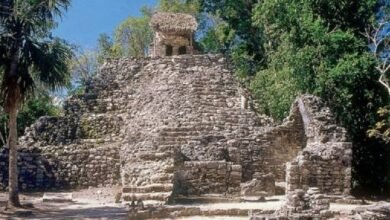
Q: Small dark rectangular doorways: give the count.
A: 2